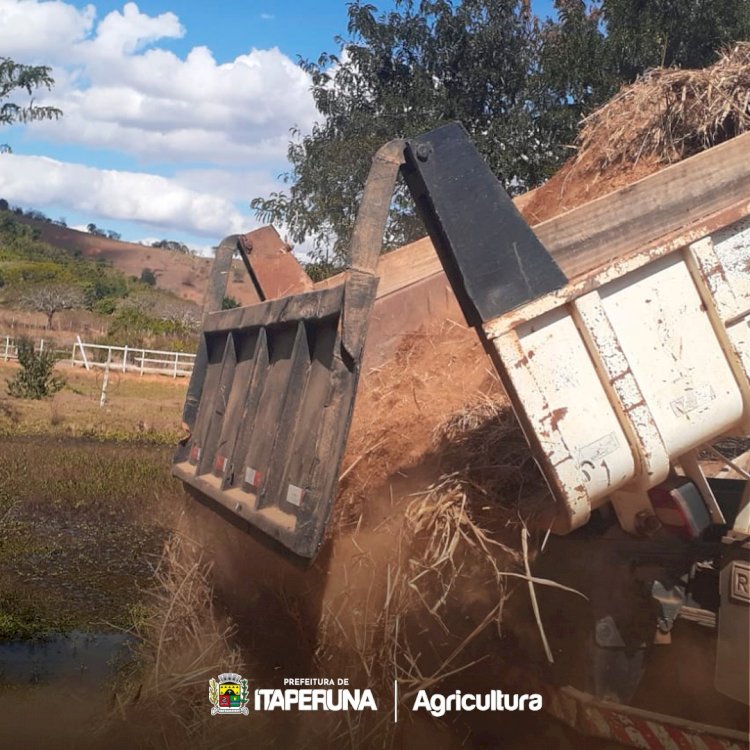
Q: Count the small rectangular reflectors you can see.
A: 4